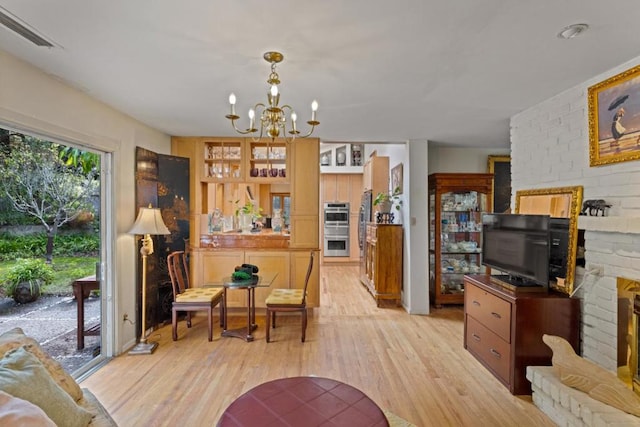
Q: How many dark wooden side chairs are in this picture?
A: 2